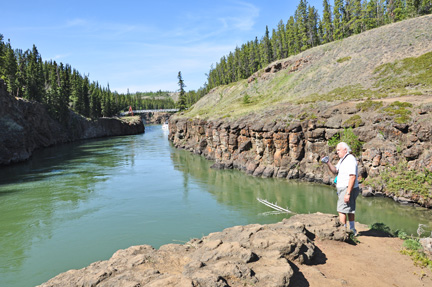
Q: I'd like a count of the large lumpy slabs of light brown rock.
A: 1